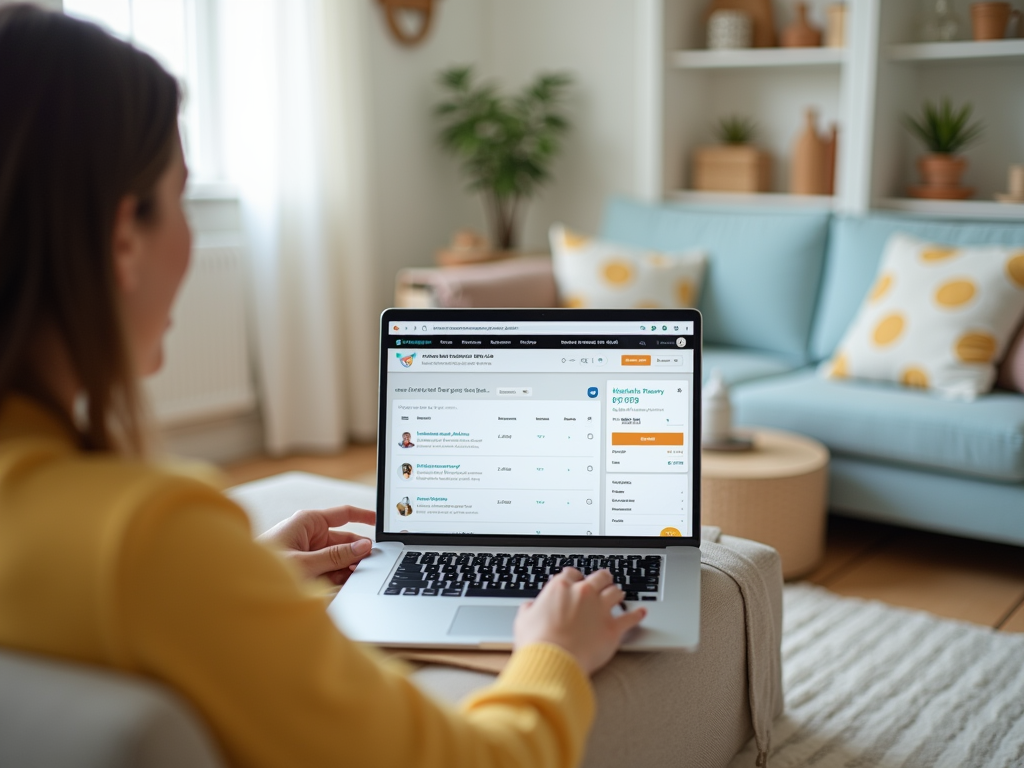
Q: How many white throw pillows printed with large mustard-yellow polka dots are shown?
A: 2